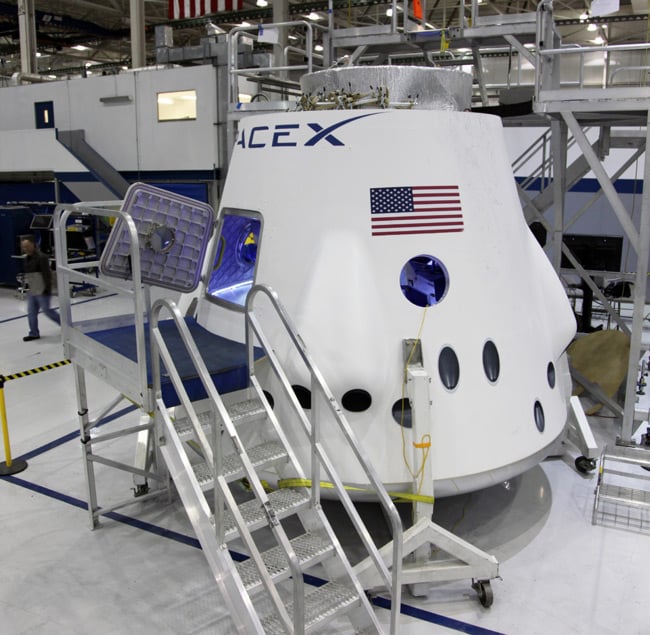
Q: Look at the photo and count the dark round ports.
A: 8